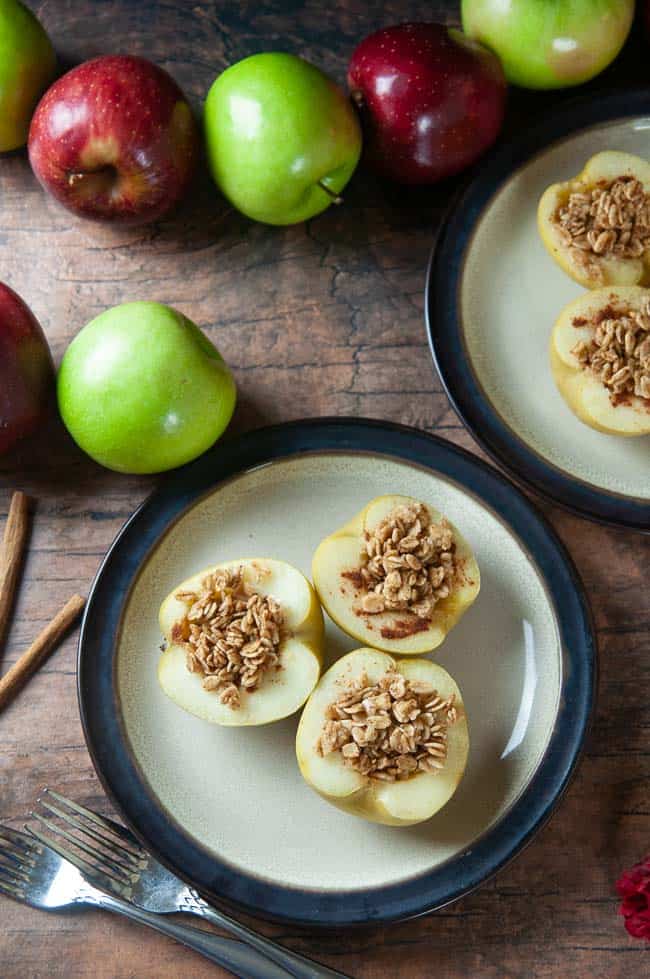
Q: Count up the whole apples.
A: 7